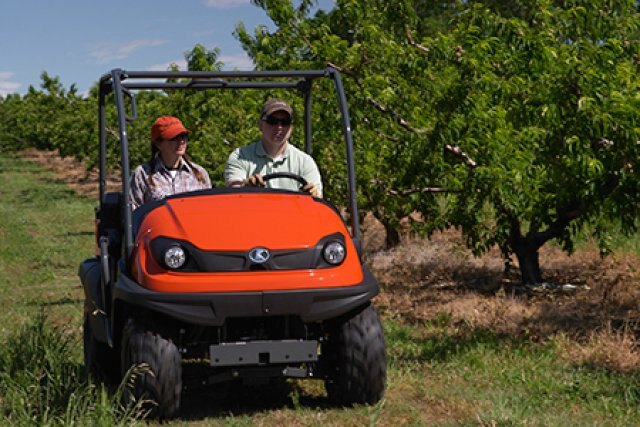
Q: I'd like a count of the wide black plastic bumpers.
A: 1